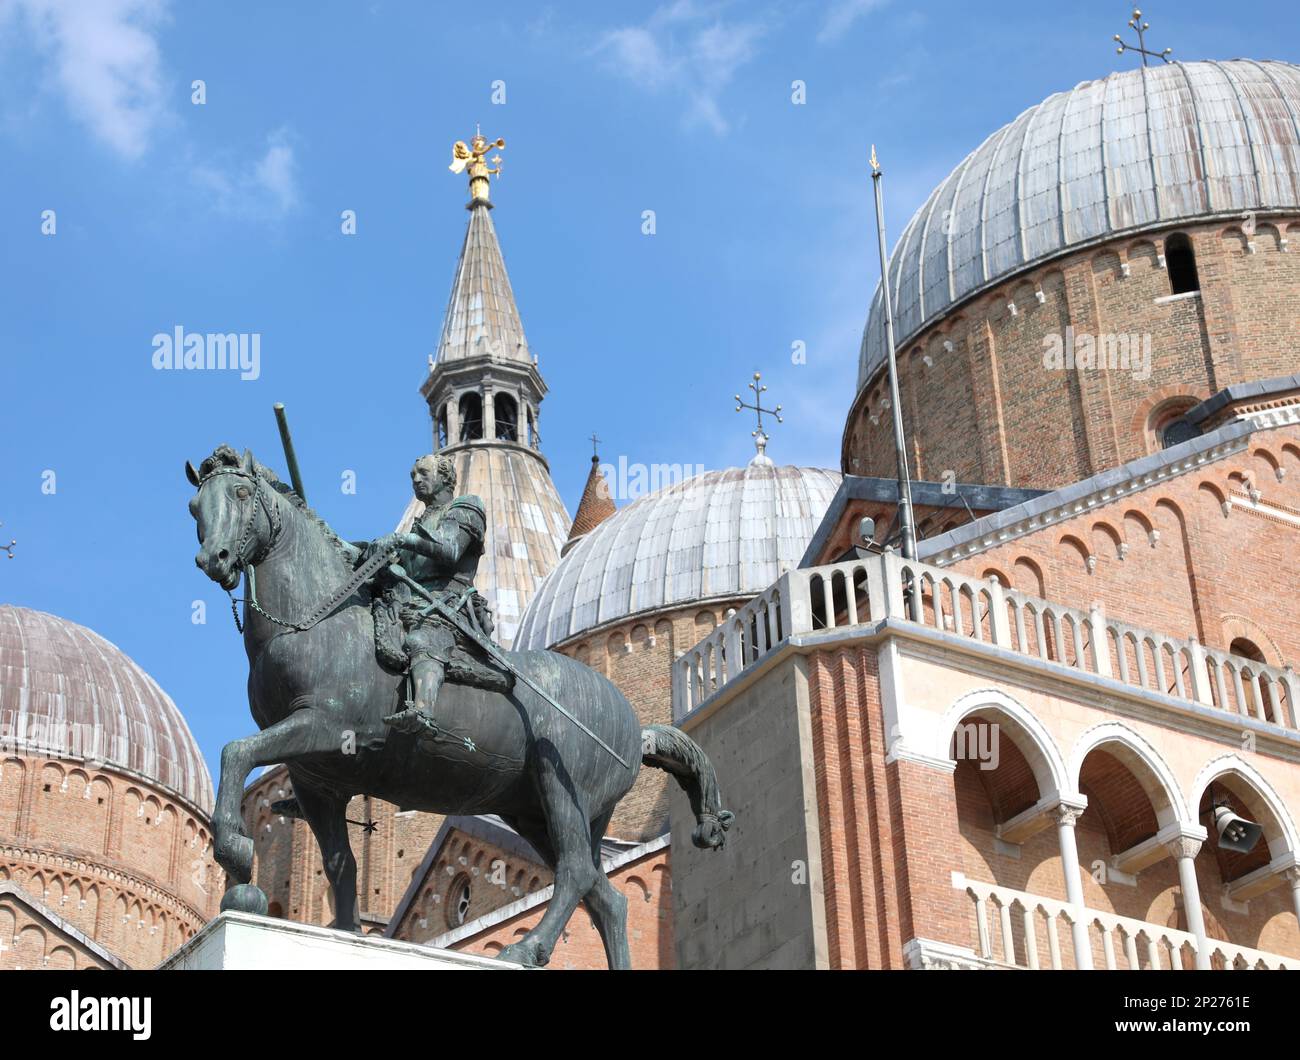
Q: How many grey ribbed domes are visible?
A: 3